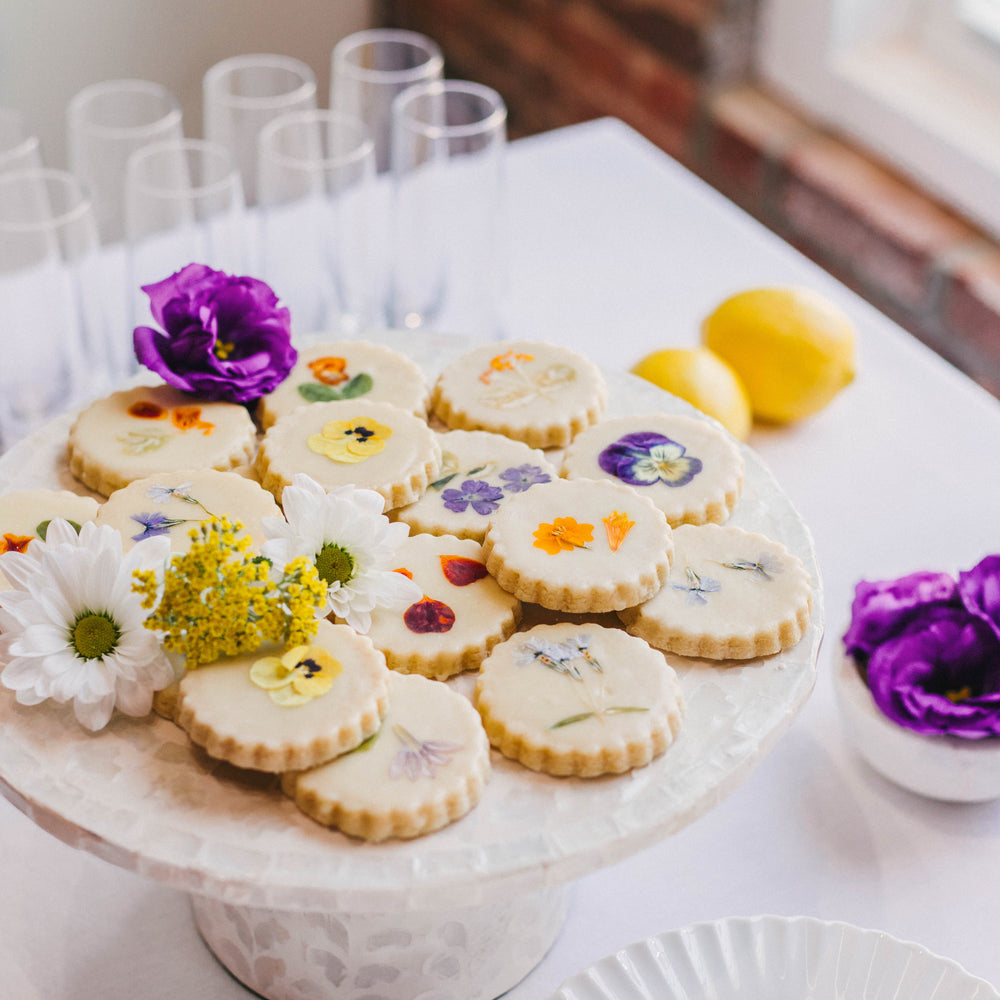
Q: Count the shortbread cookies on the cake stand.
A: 14